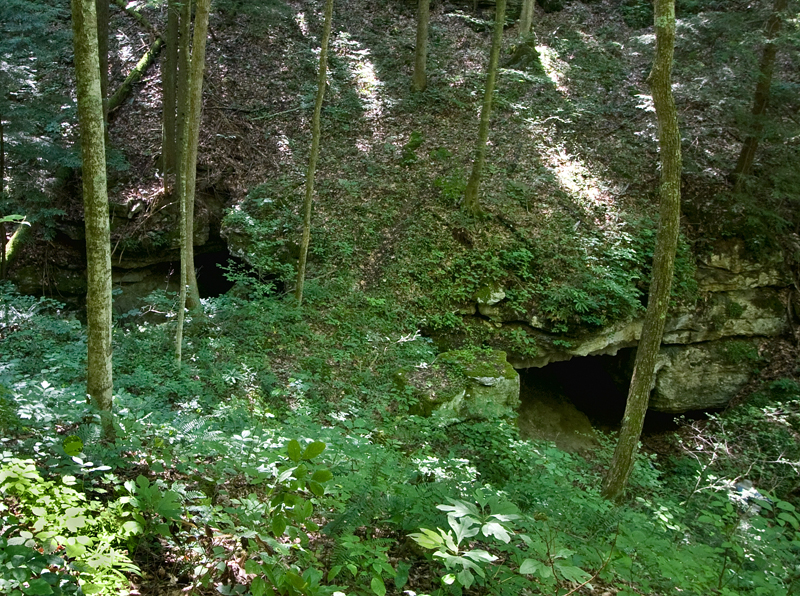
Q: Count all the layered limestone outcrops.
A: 2